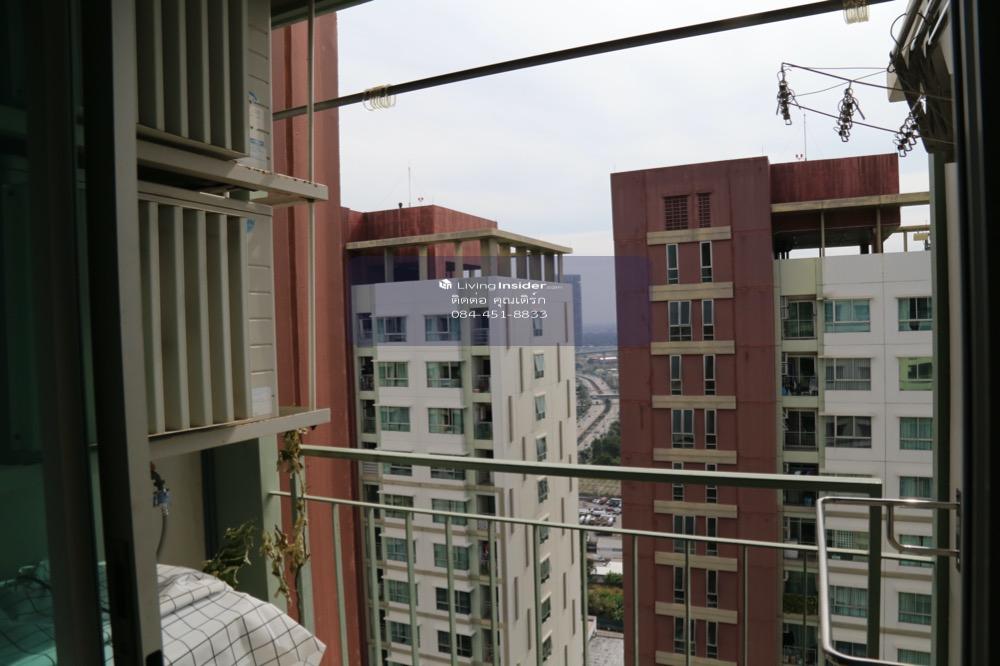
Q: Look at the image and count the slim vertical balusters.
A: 11